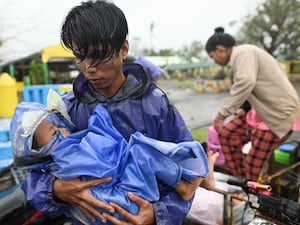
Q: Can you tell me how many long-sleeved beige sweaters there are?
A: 1